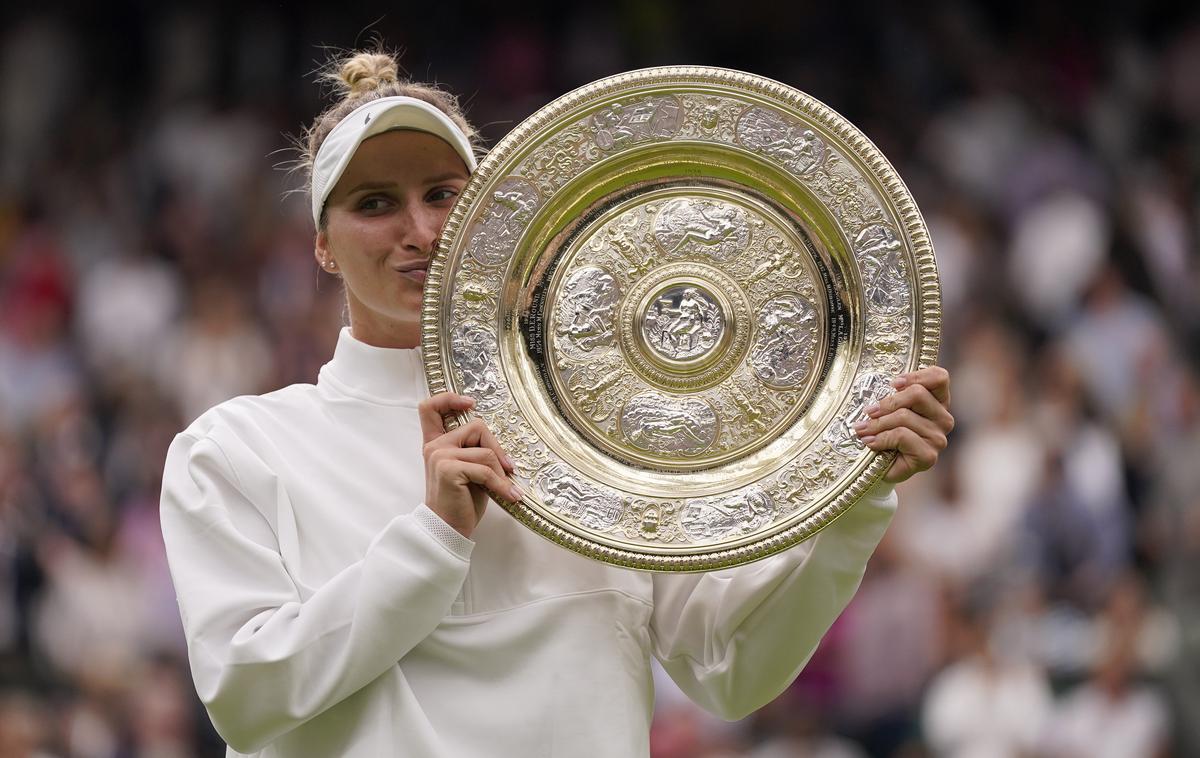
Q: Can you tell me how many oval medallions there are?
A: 12